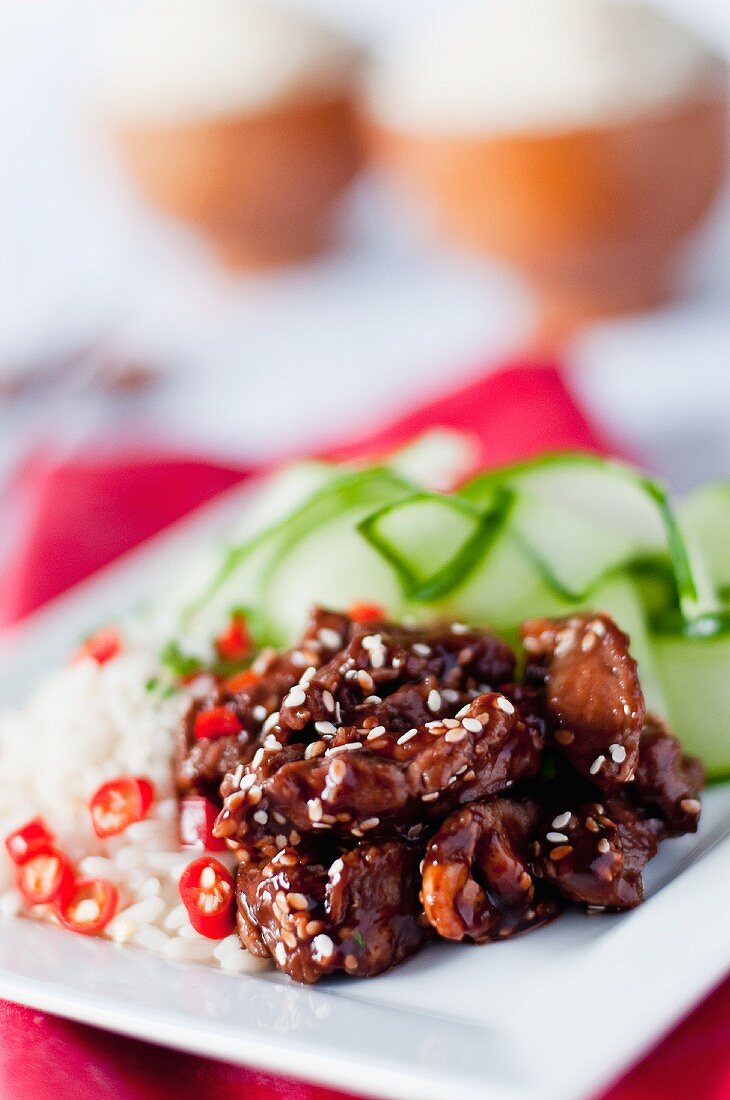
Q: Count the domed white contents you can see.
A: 2